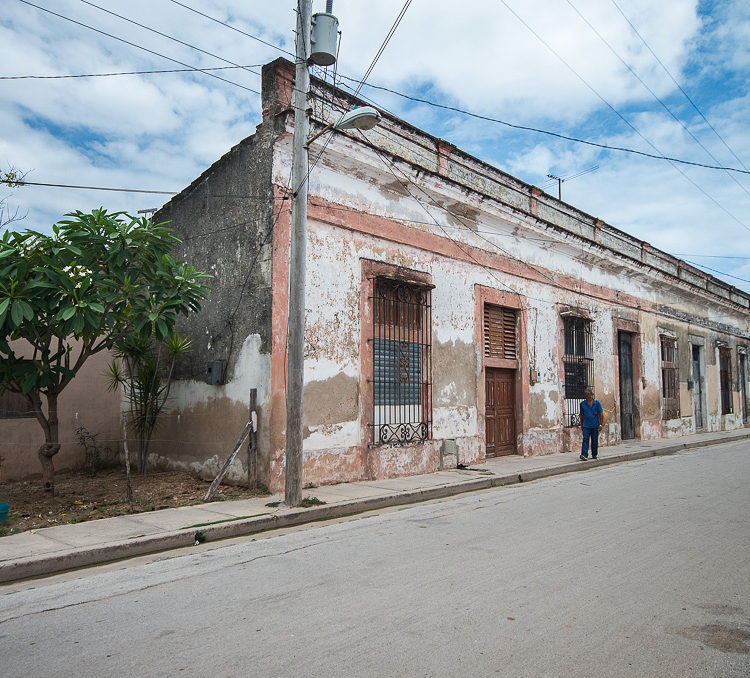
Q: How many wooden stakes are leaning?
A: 1